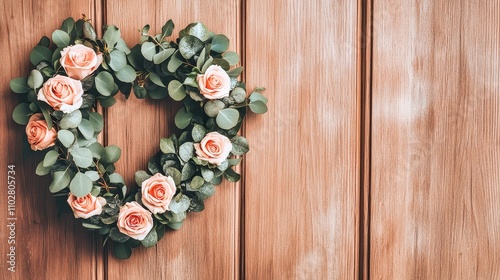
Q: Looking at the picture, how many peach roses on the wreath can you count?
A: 8